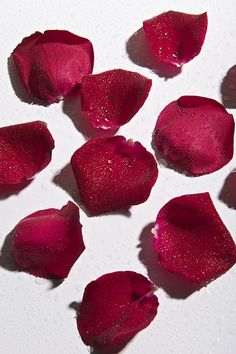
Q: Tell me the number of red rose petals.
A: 9